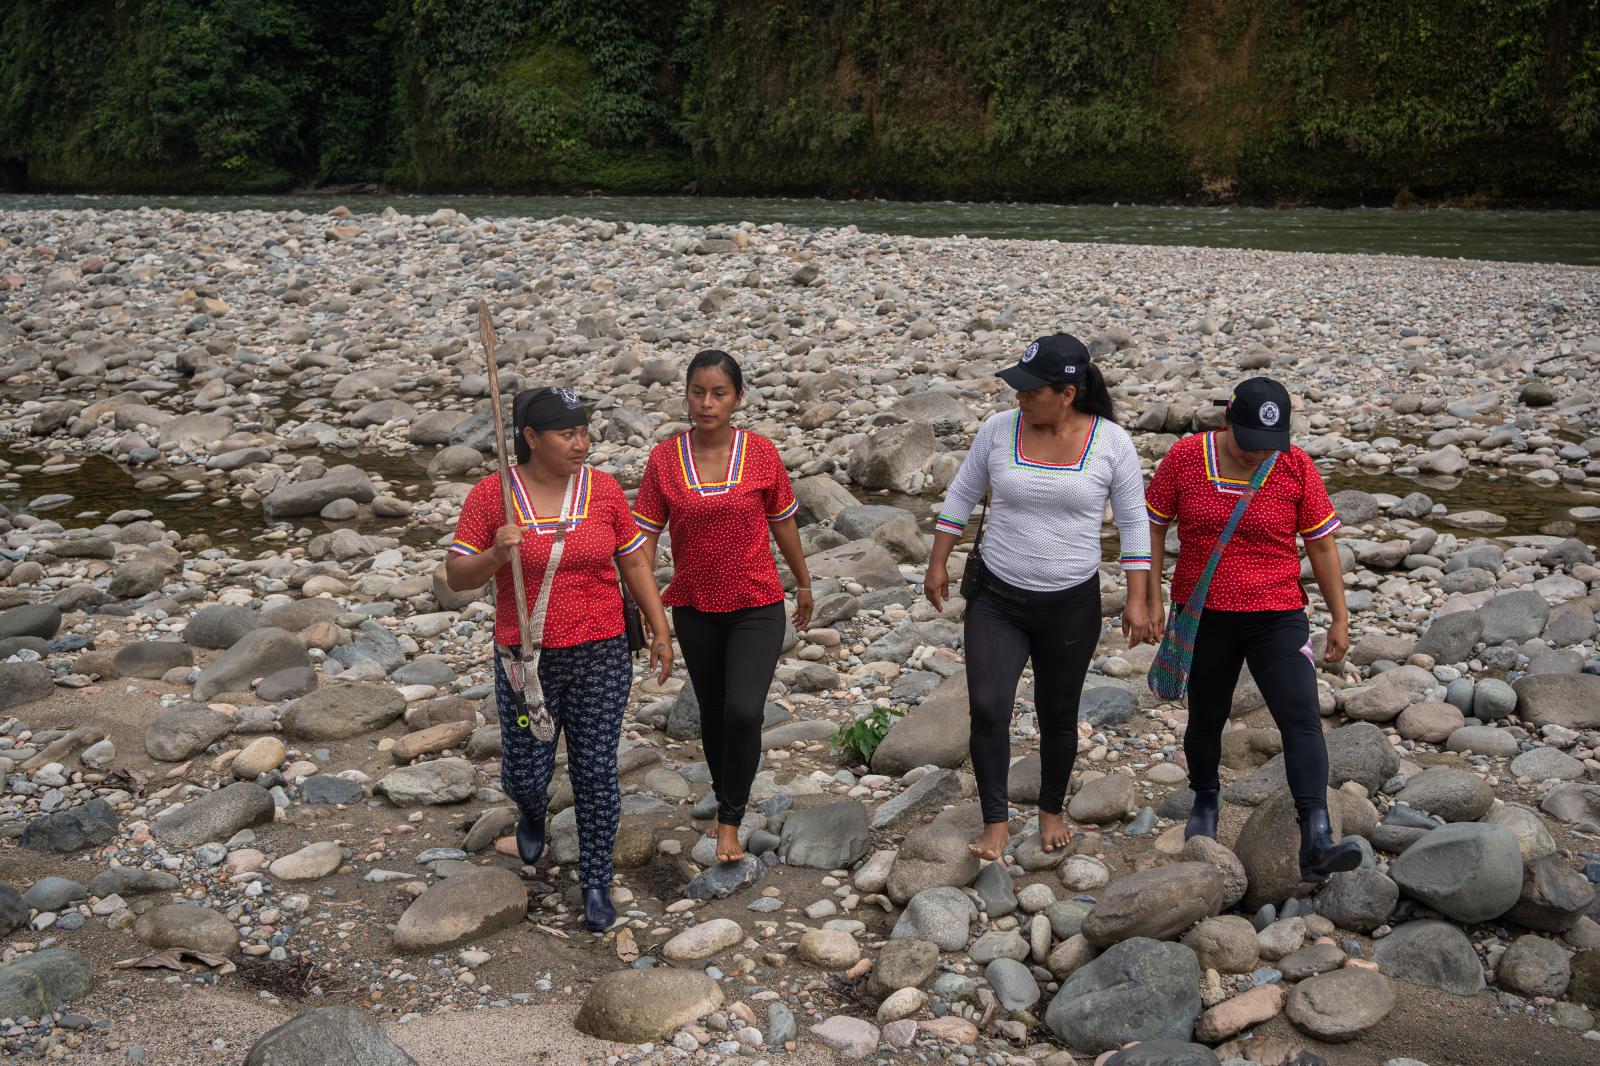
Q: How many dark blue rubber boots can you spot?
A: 4